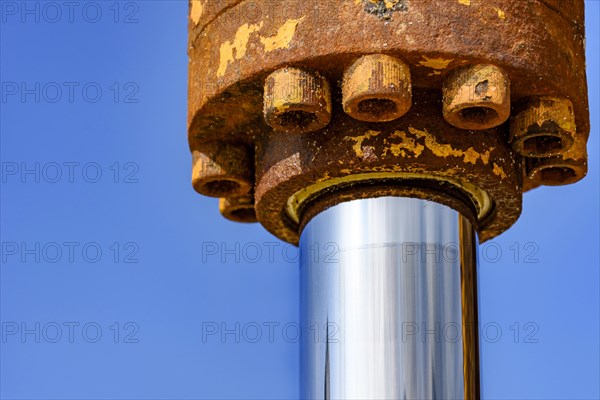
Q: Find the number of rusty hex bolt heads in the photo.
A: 7